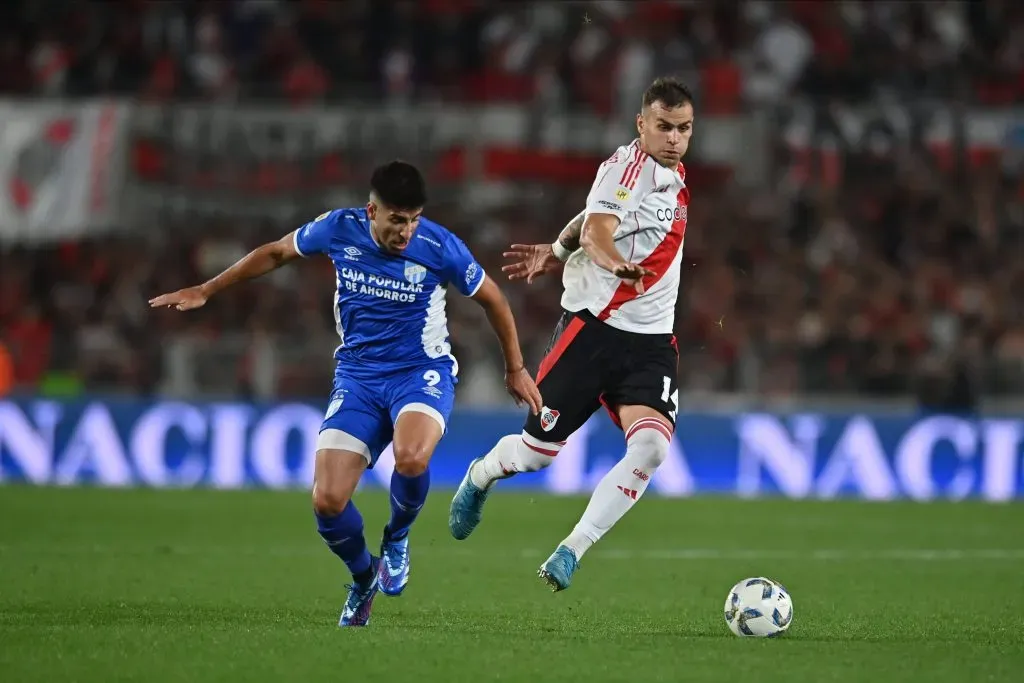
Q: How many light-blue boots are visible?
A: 2